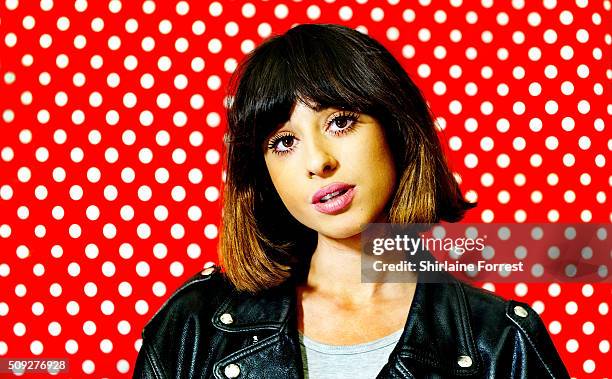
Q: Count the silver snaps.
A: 5